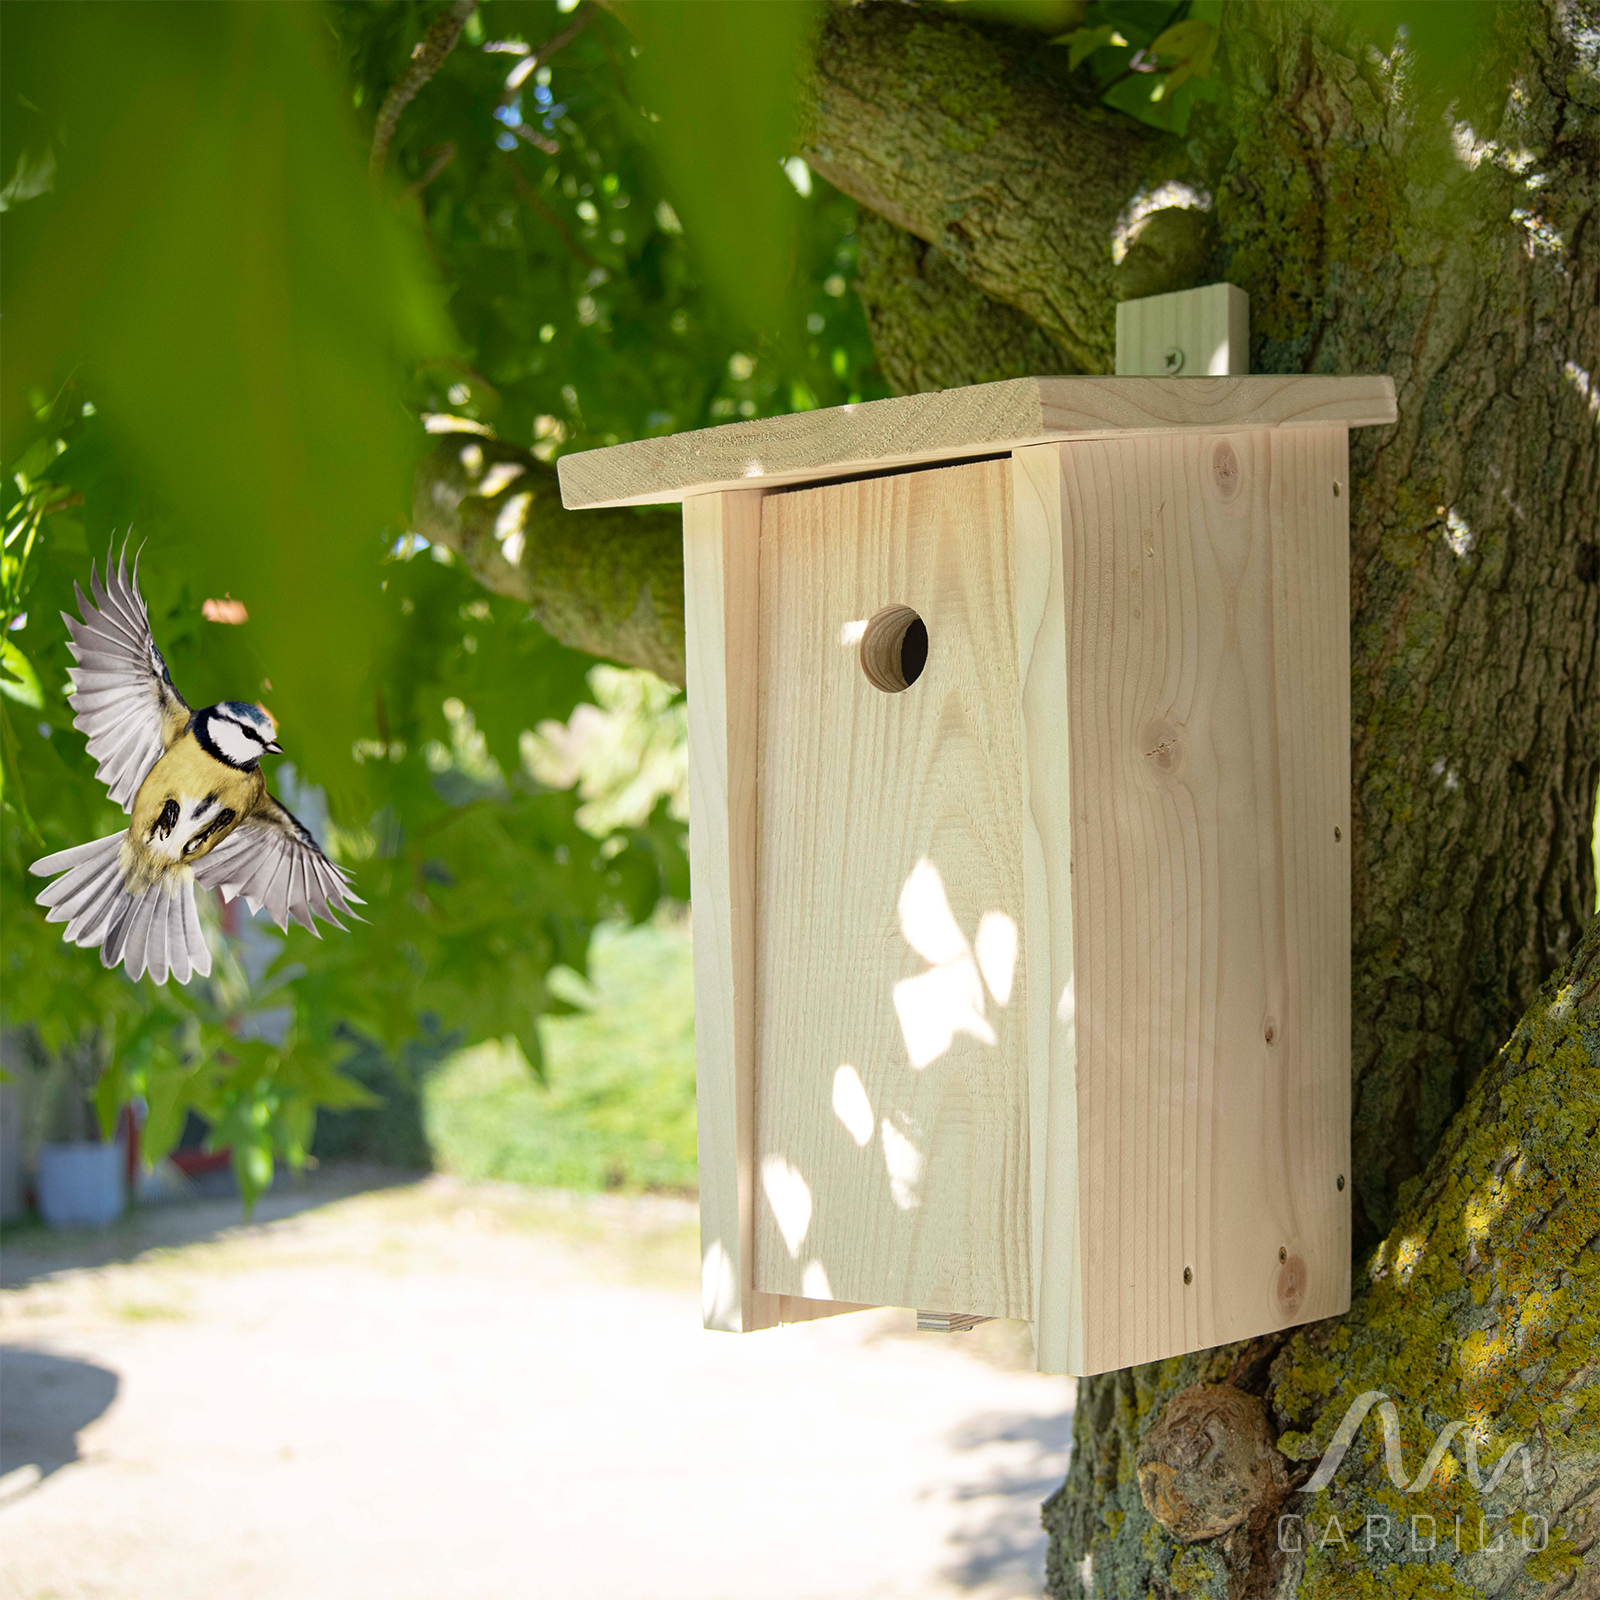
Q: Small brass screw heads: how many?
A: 5